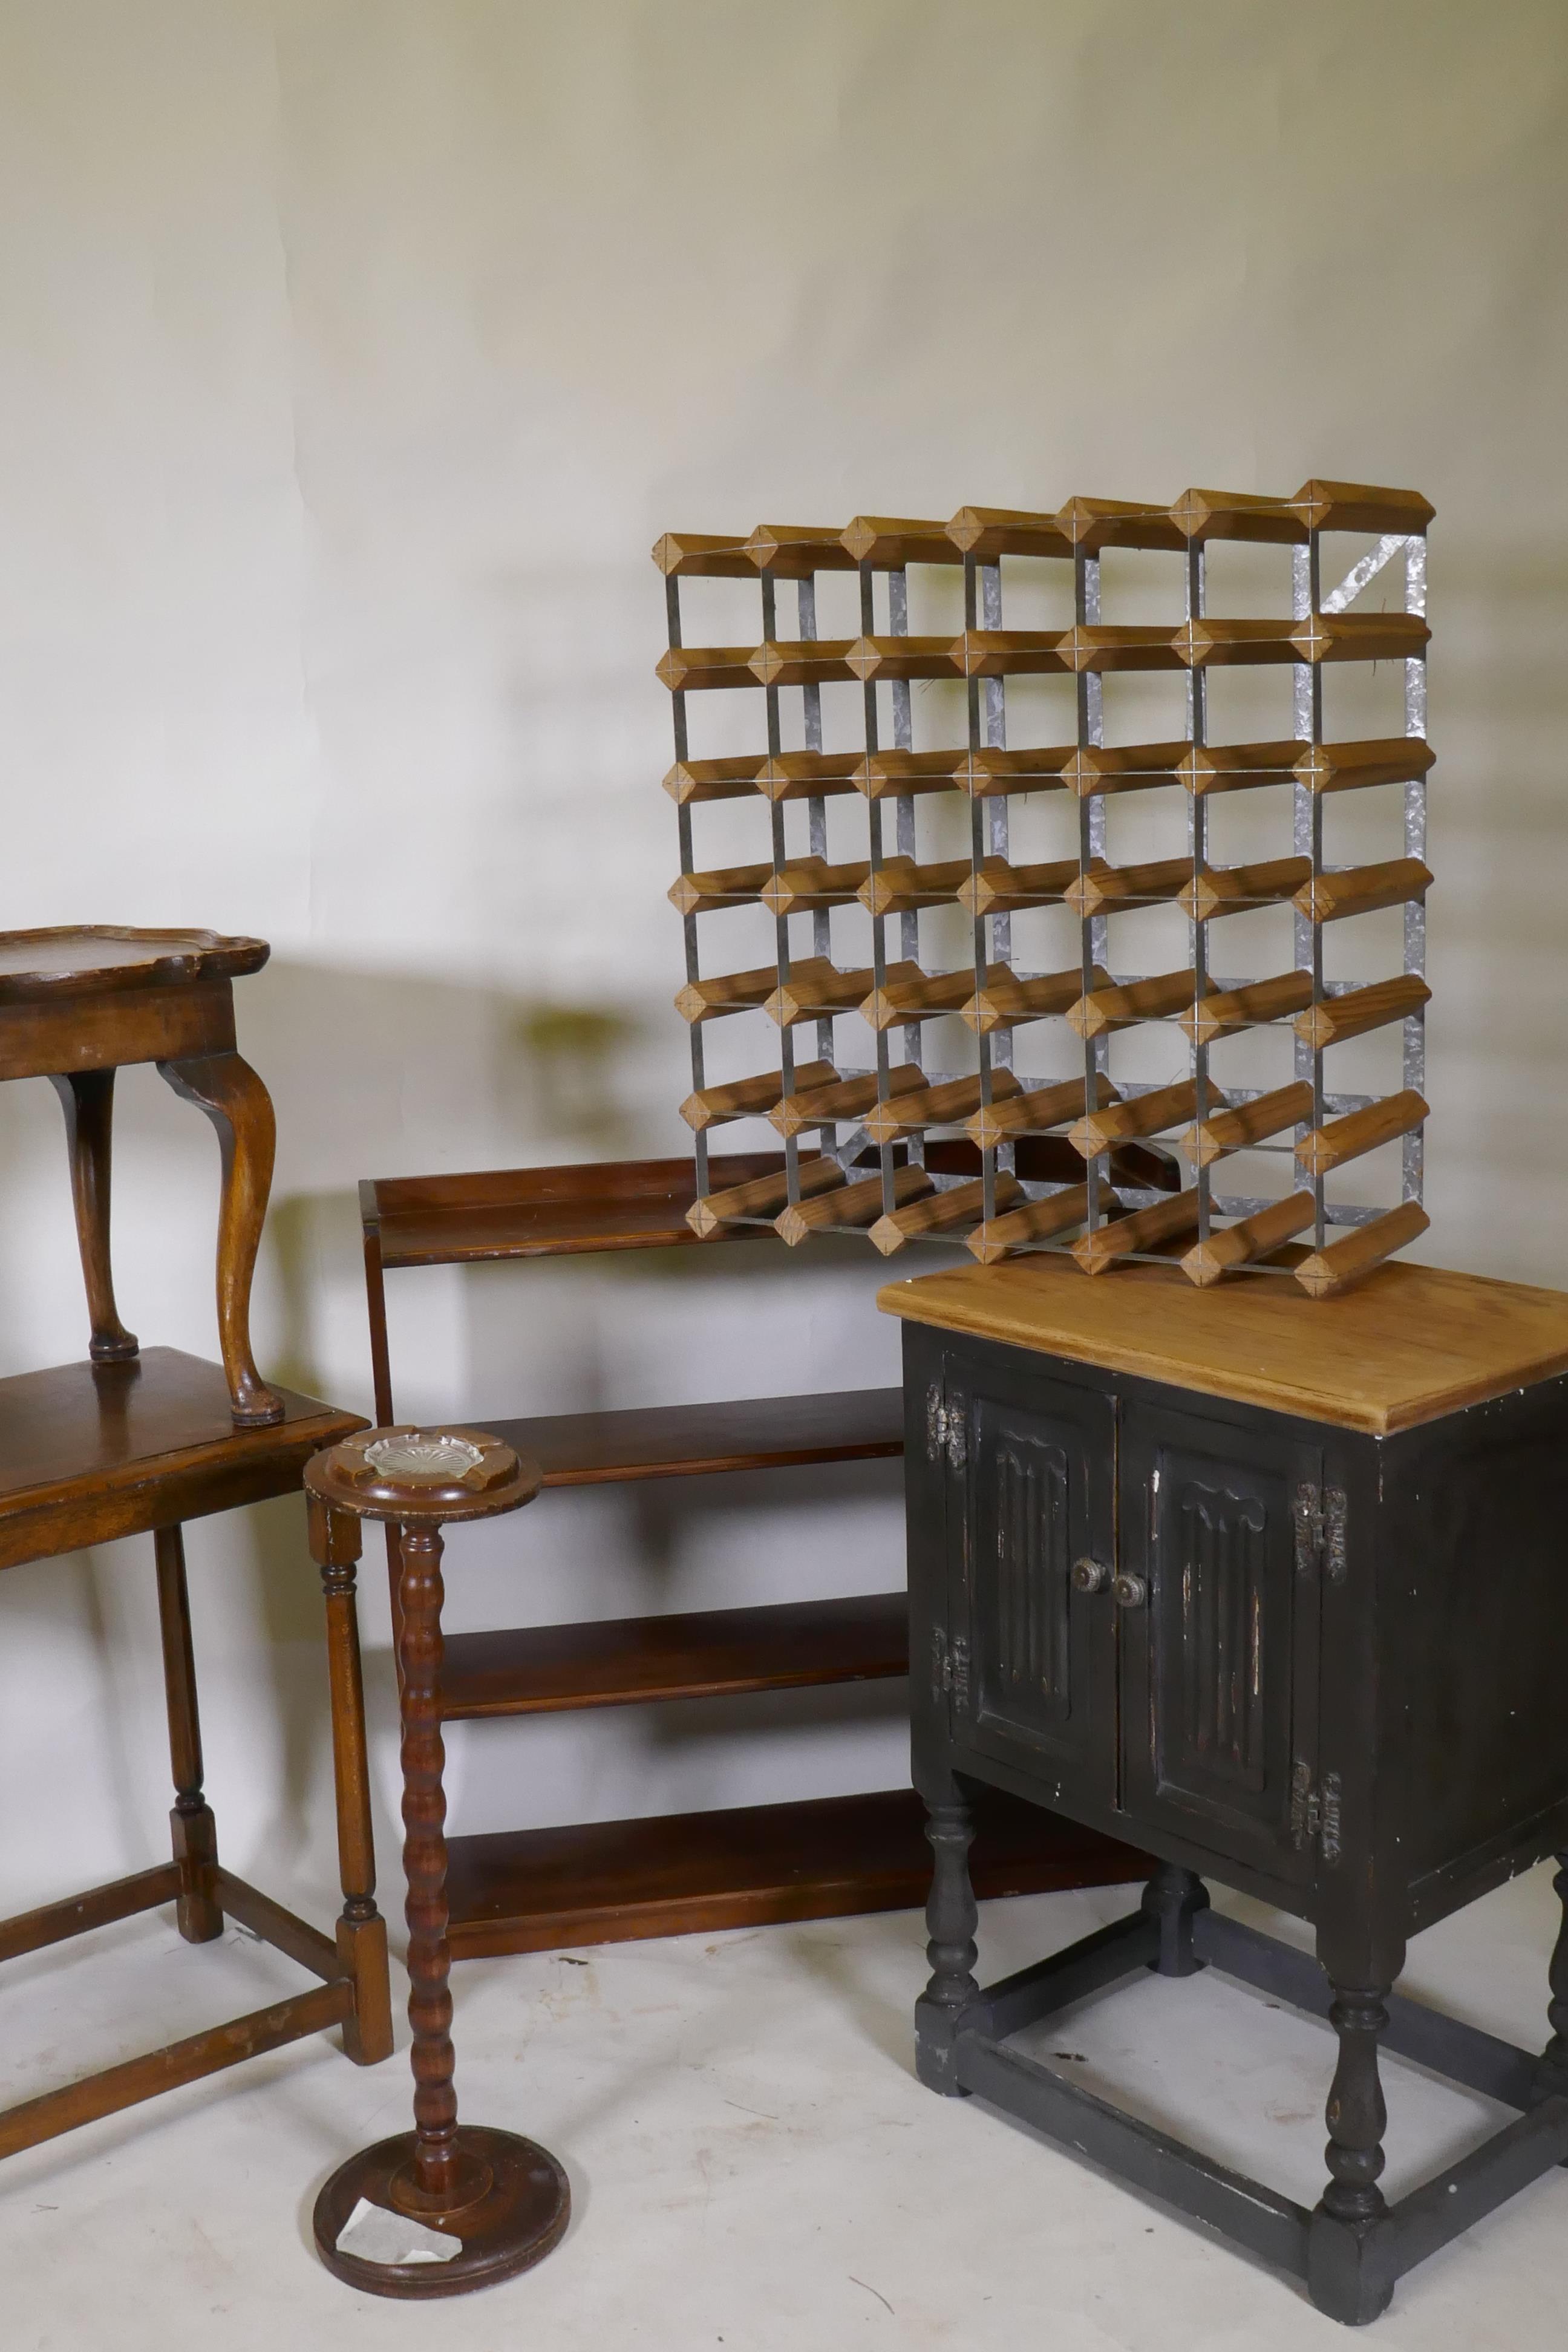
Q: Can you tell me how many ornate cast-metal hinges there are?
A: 4